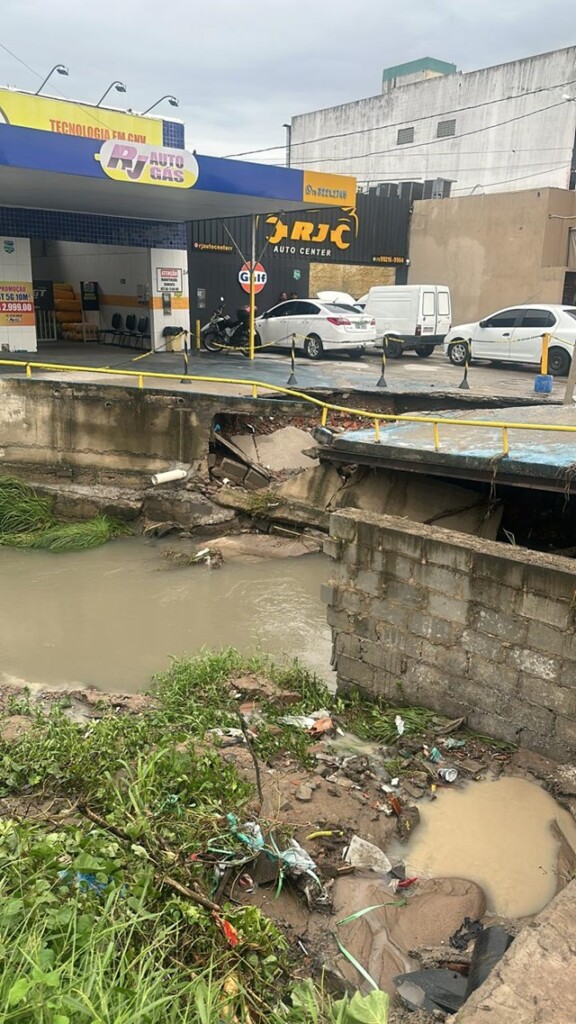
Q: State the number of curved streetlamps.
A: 3